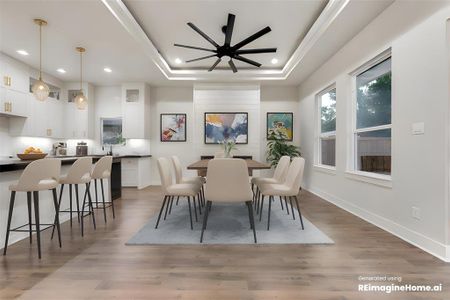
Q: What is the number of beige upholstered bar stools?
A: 3